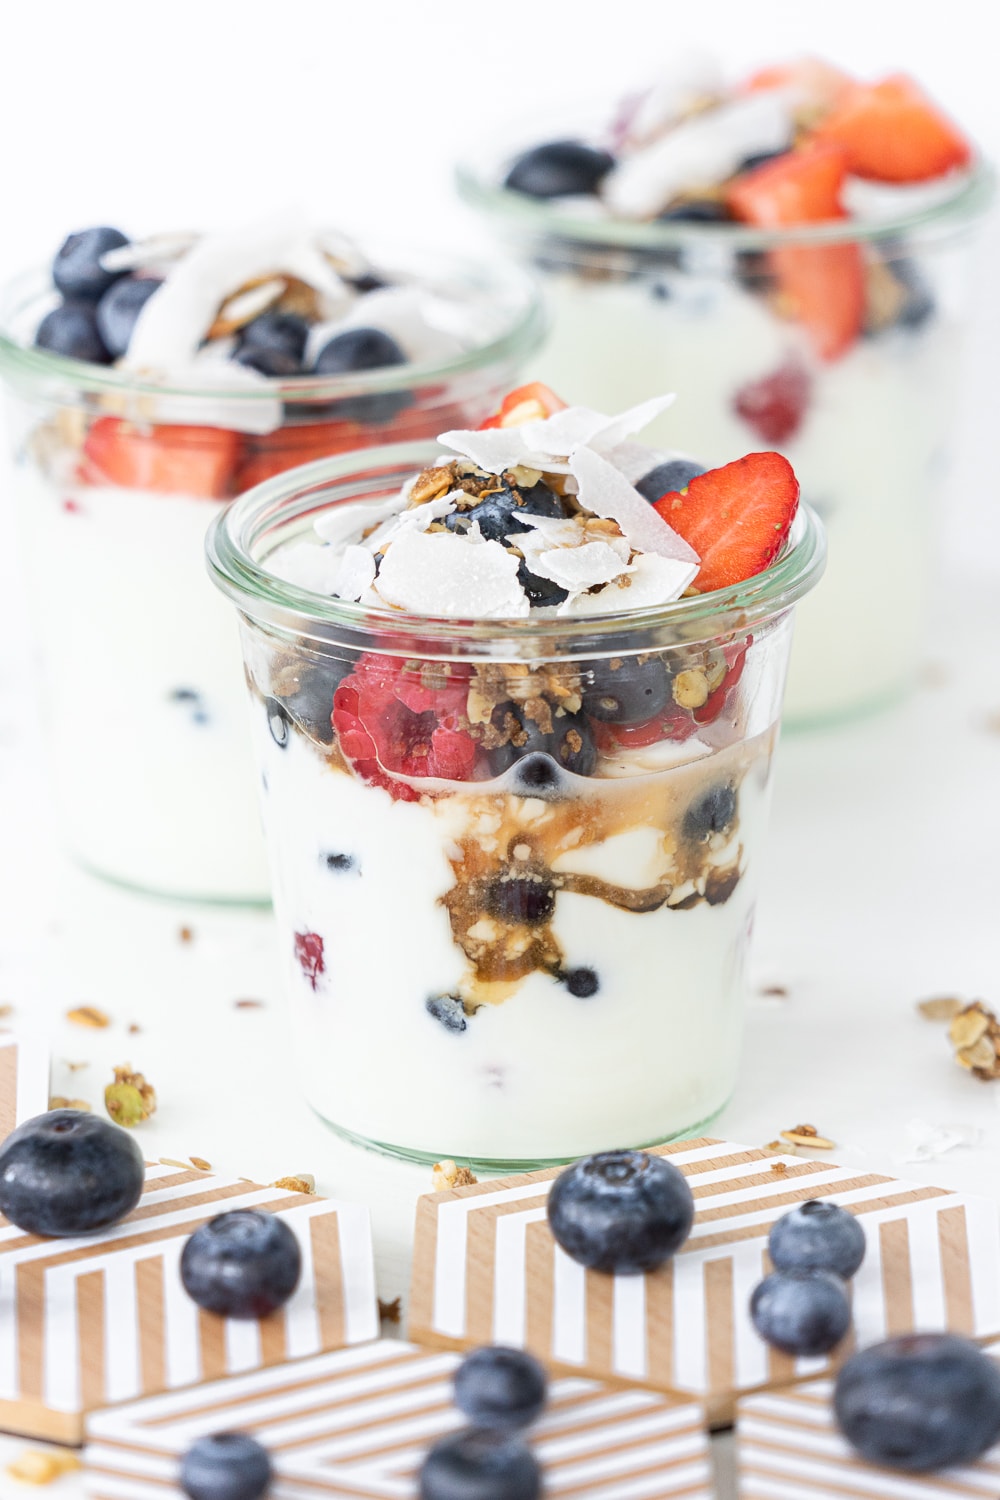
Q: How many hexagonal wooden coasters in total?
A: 5